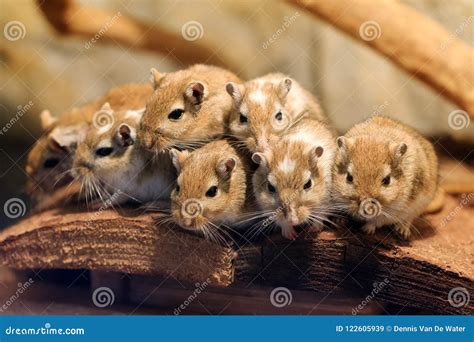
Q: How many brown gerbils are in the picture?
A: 7